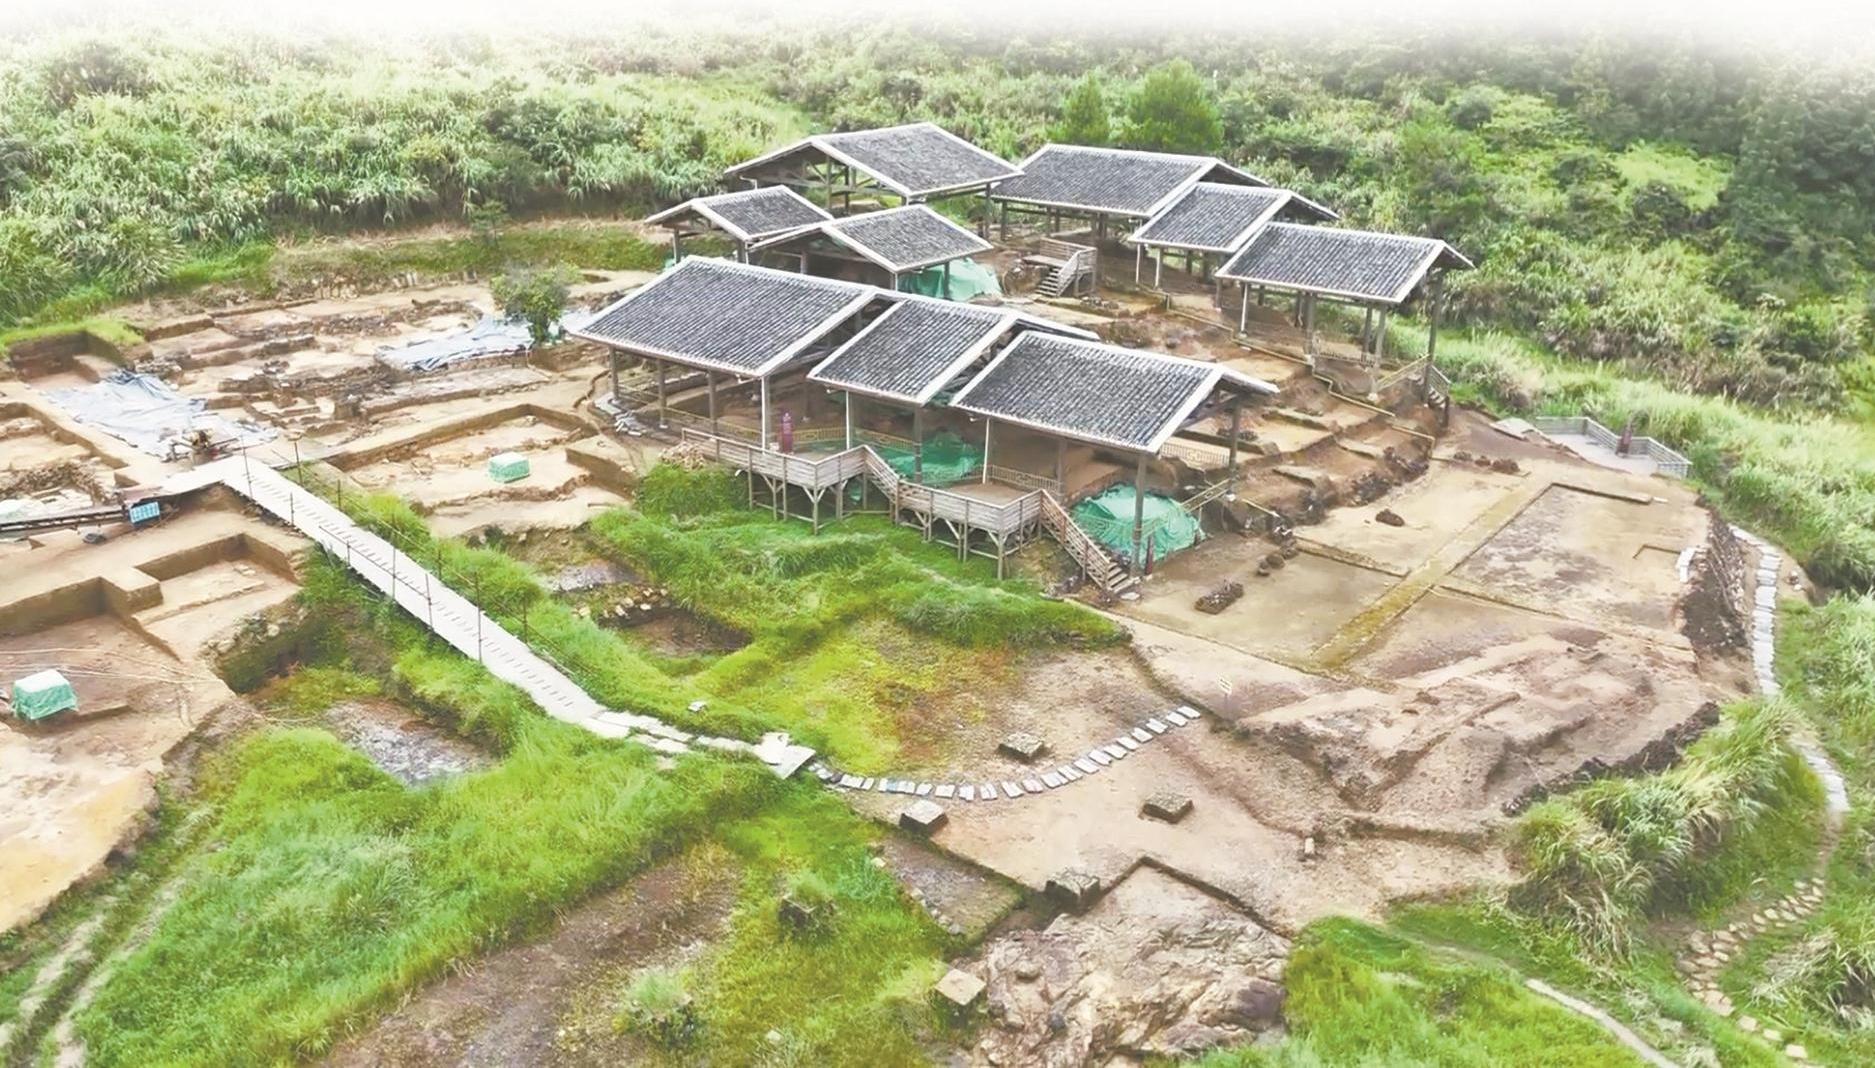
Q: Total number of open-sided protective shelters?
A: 9